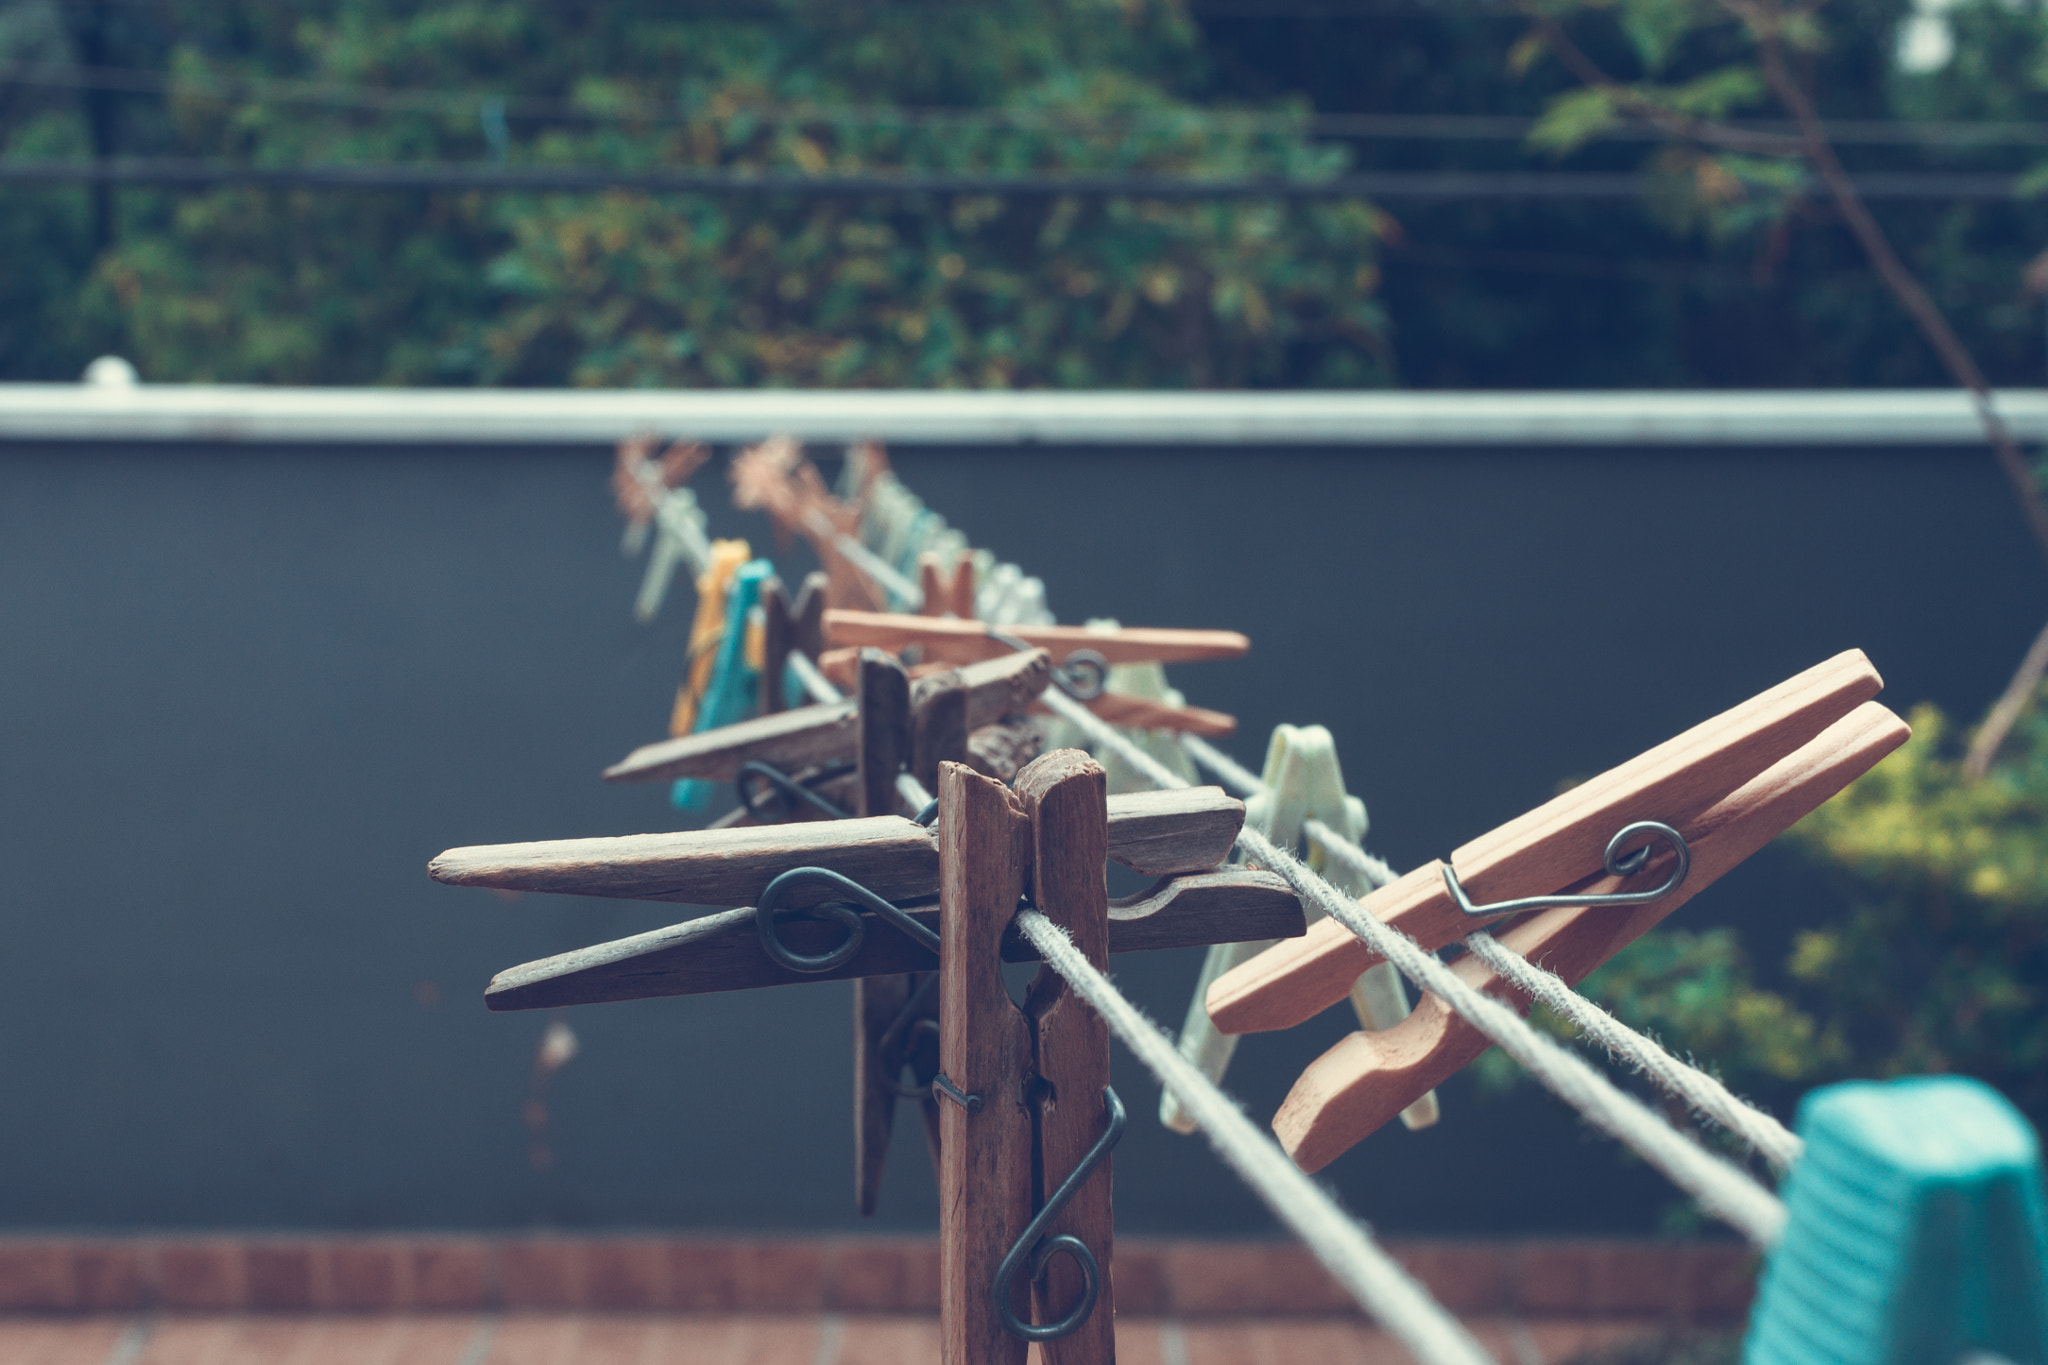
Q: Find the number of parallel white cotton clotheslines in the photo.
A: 3